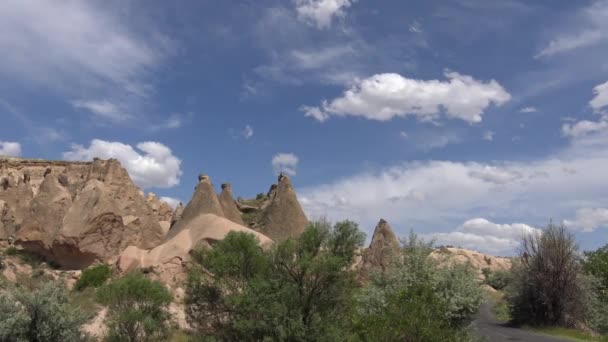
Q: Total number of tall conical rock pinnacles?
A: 4